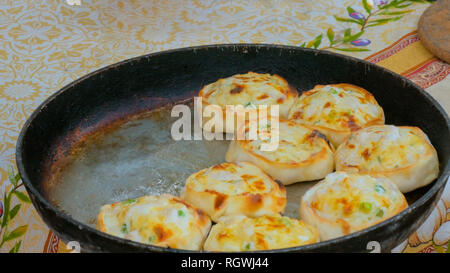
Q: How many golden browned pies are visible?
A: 8